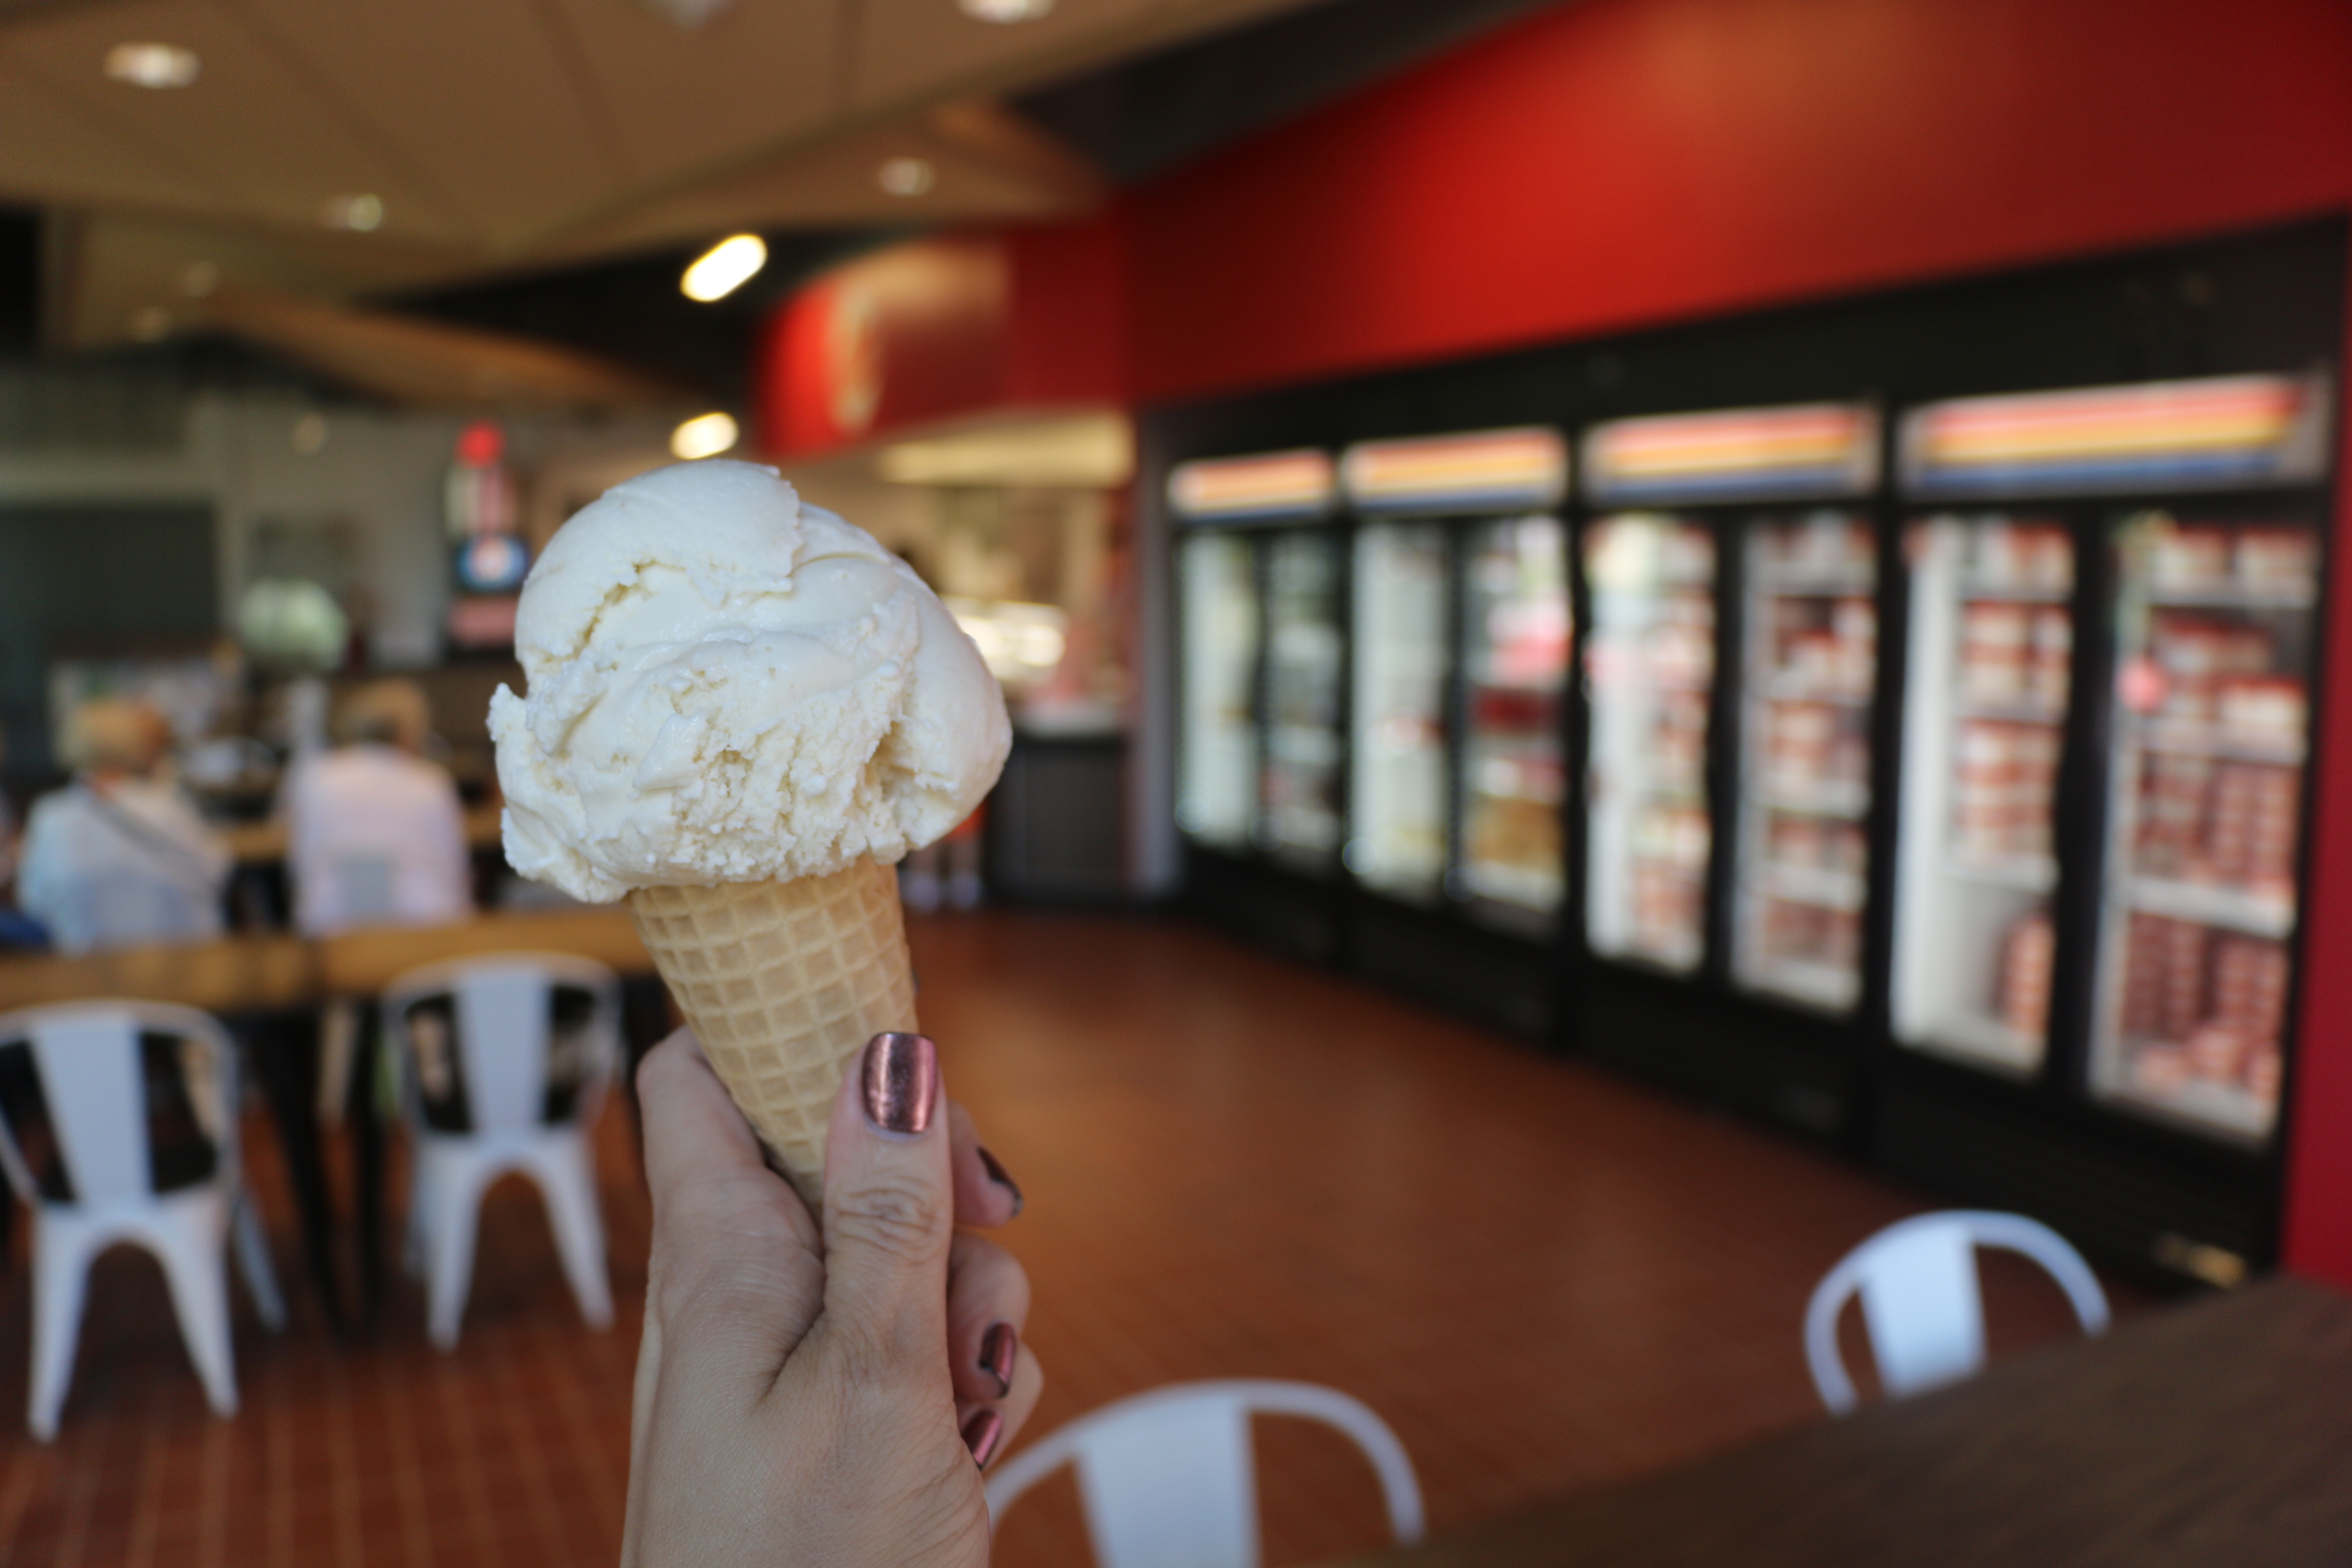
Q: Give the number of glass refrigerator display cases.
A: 4